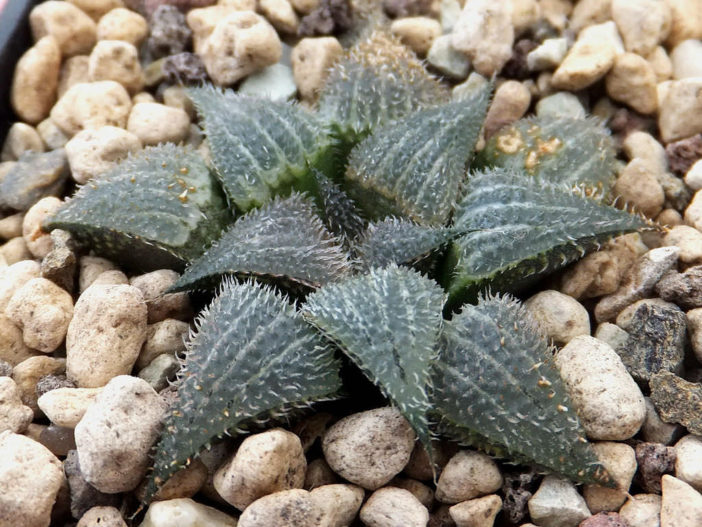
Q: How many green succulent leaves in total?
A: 12